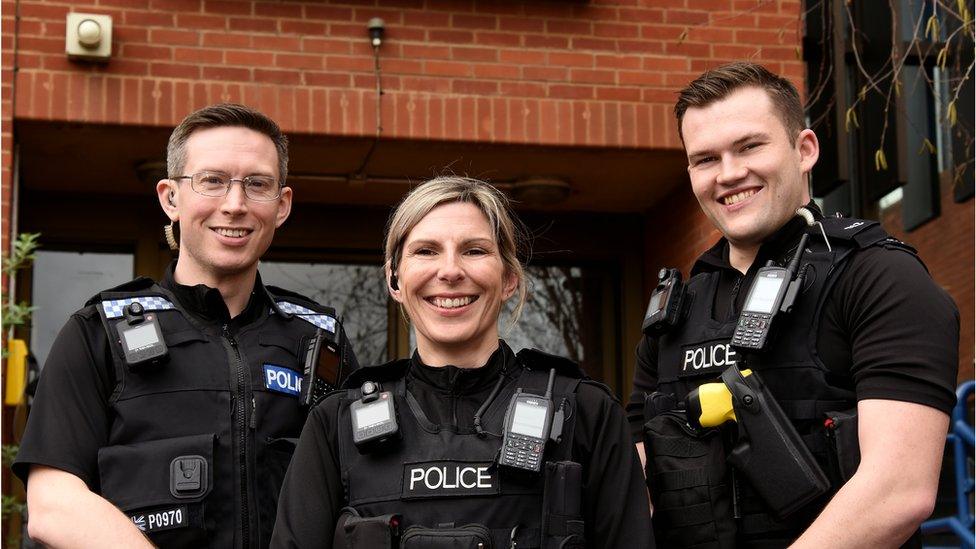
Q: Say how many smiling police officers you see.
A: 3